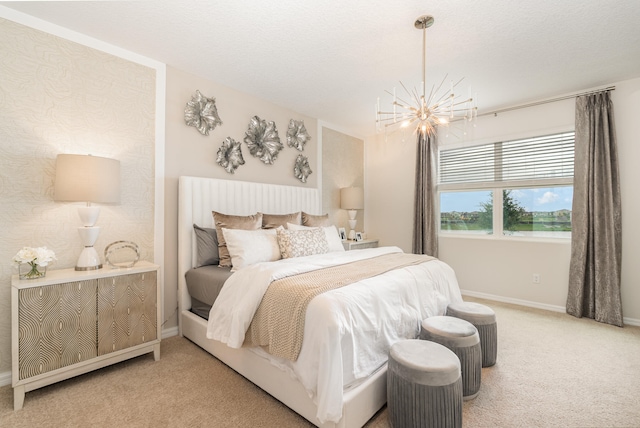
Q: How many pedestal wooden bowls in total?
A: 0